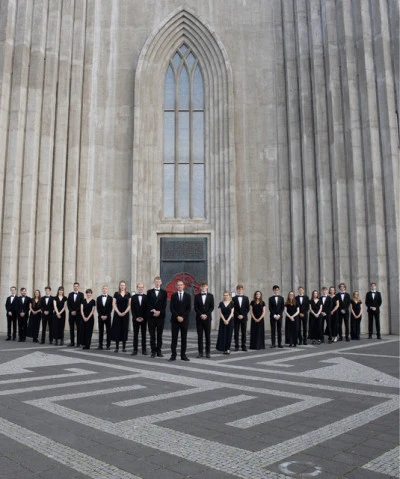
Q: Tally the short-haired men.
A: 15